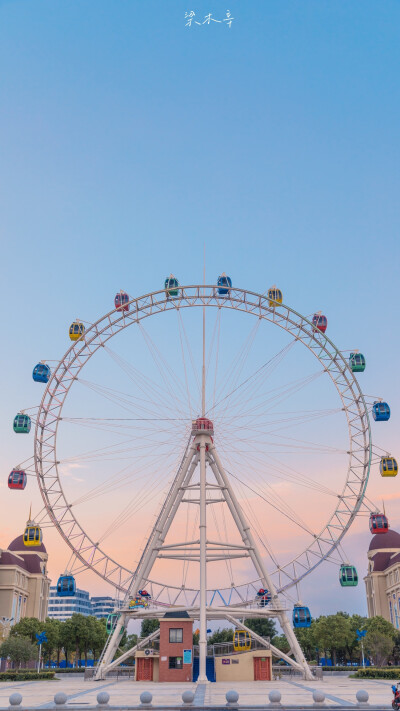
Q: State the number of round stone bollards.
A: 9